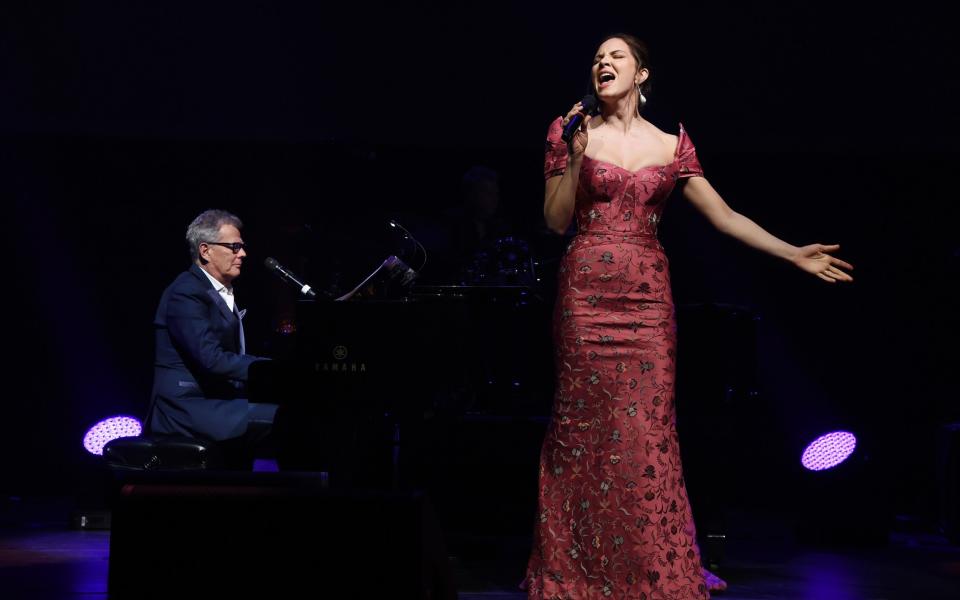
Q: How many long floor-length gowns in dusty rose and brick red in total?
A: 1